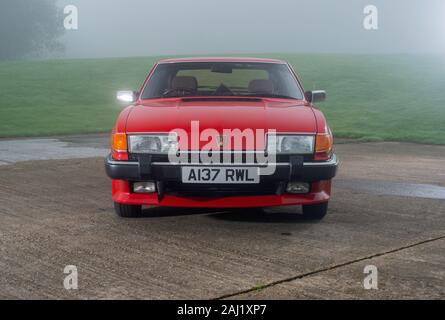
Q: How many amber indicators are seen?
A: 2